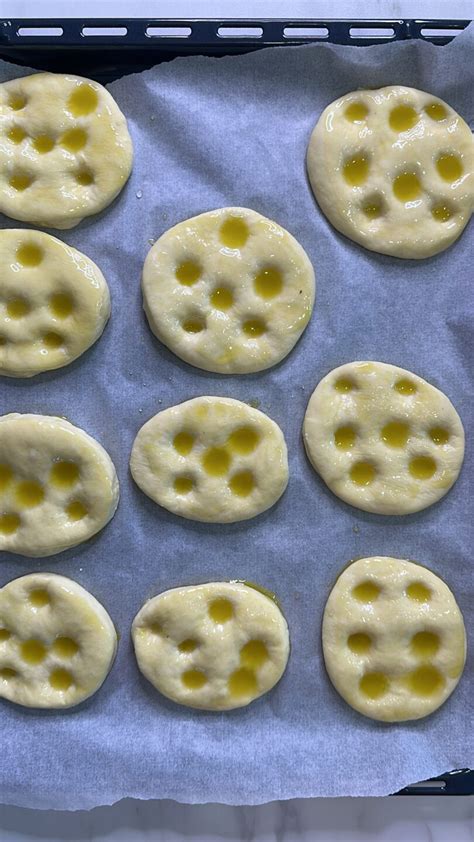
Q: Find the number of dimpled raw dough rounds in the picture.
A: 10